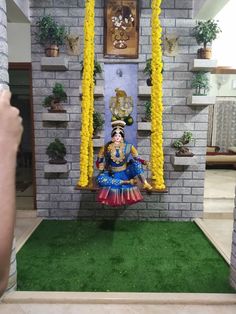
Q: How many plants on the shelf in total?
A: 10